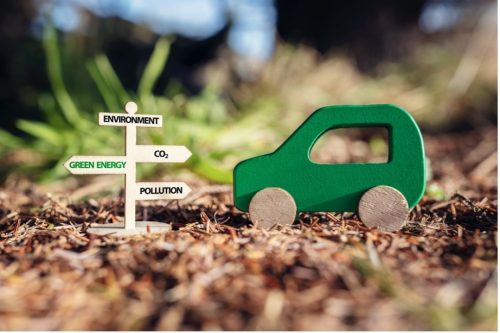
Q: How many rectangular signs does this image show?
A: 1